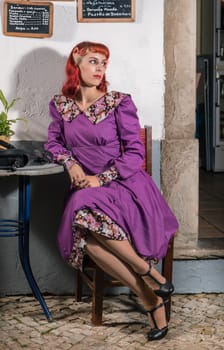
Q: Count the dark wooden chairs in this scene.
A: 1